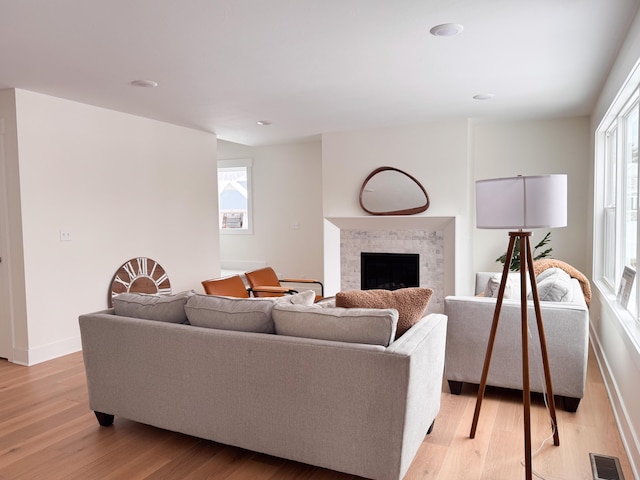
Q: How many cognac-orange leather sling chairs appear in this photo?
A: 2